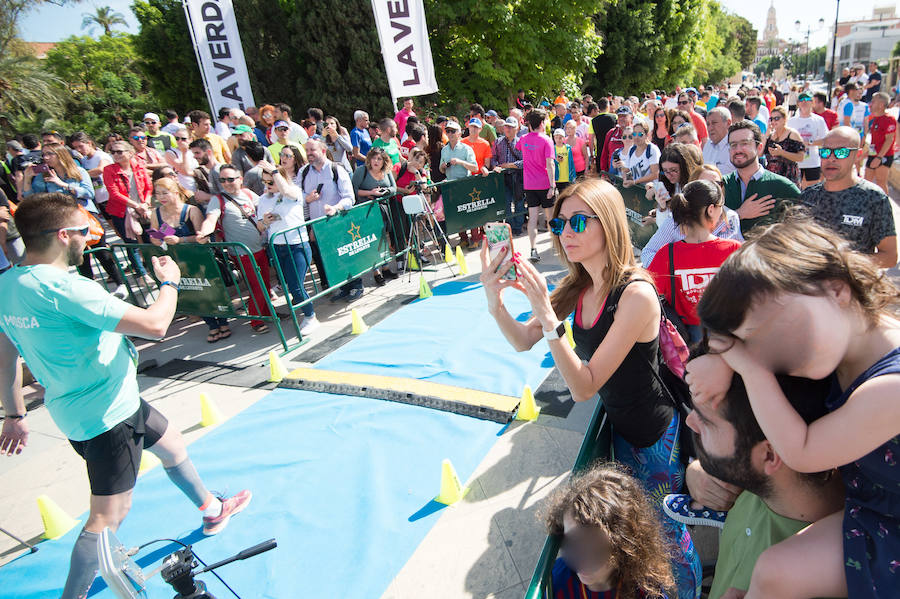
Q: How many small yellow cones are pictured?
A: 12